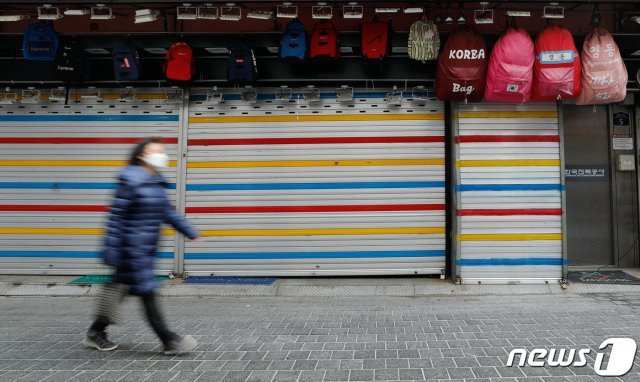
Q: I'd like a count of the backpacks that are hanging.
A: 13